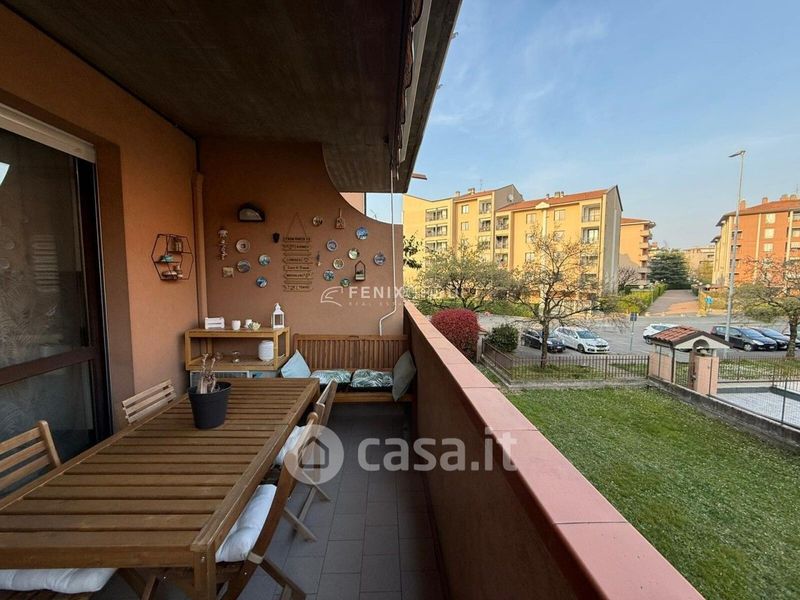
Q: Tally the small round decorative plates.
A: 12